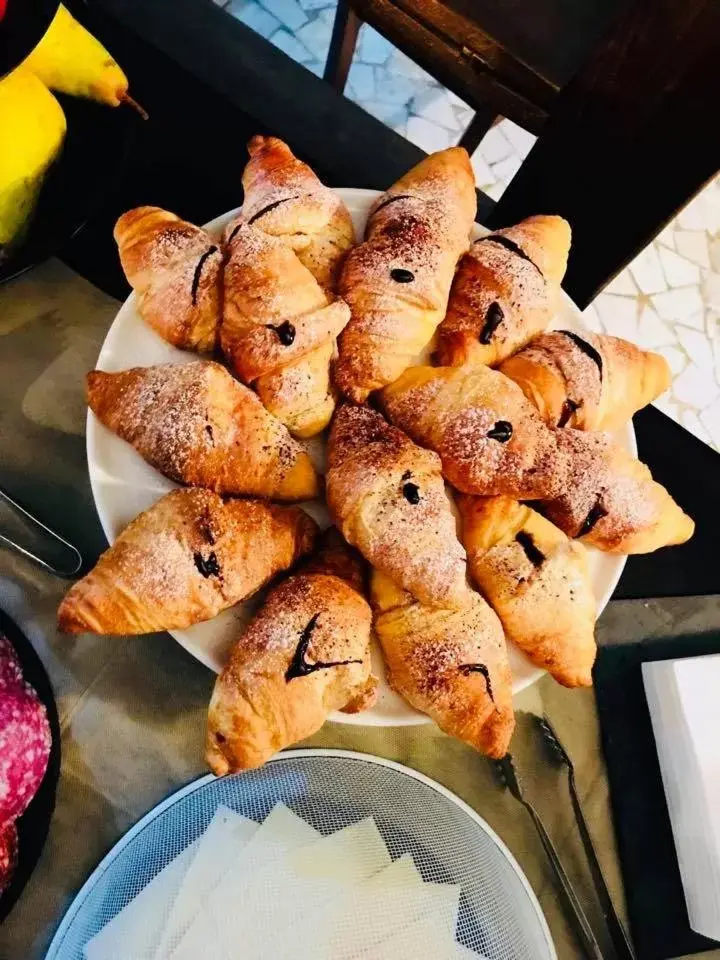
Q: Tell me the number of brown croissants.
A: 14